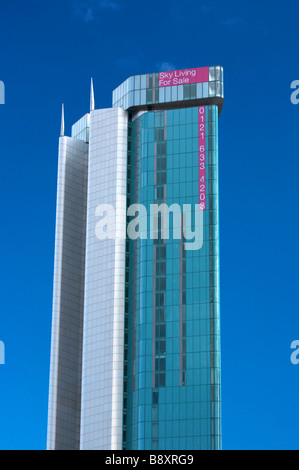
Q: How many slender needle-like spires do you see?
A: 2